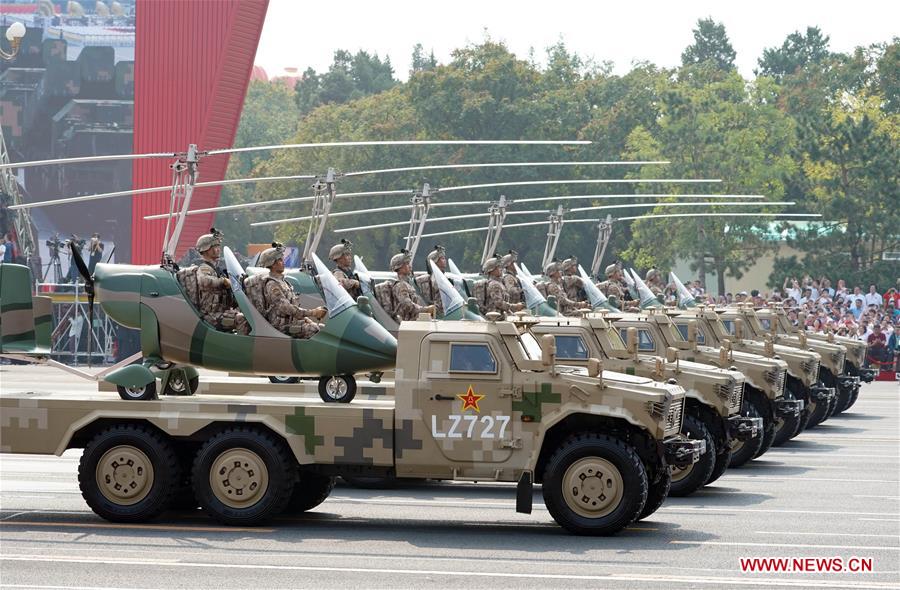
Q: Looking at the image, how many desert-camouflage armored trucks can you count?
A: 6